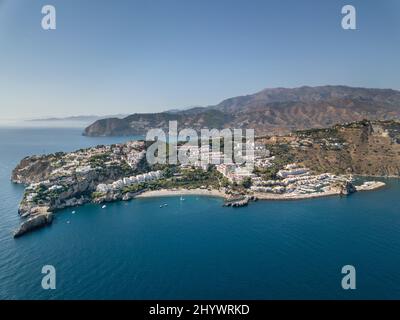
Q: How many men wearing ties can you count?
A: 0